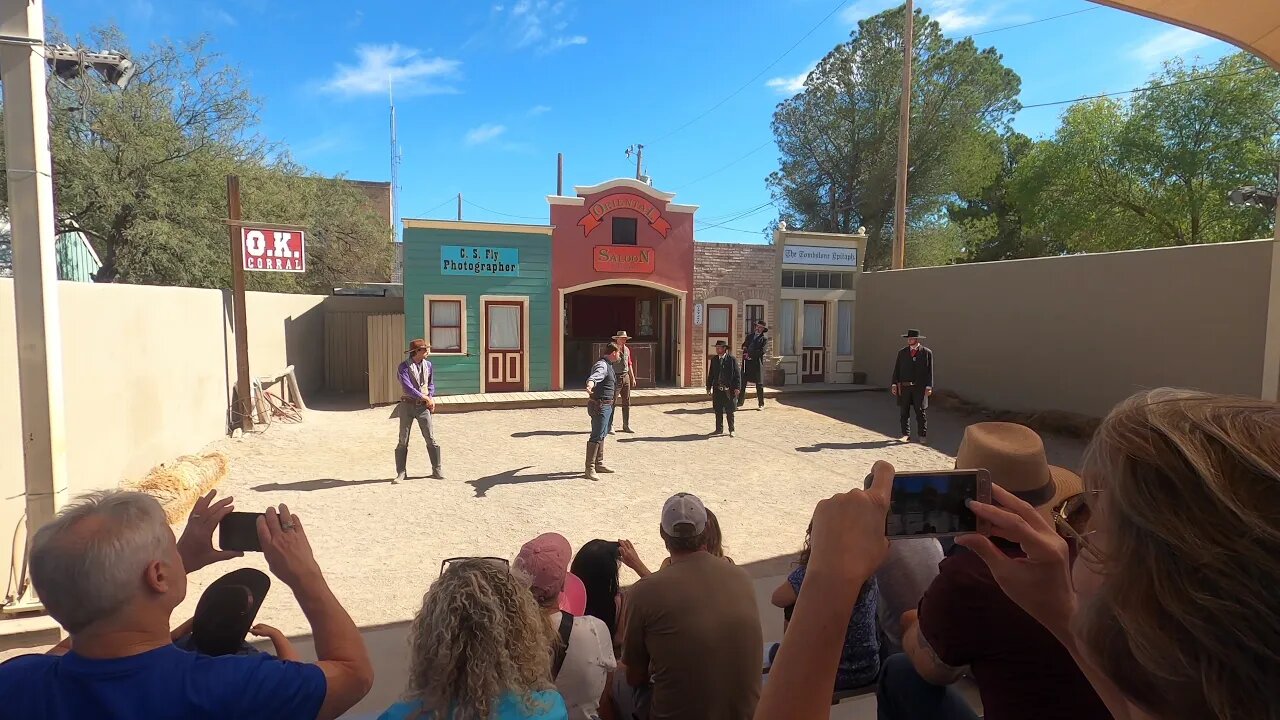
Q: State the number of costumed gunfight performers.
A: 6